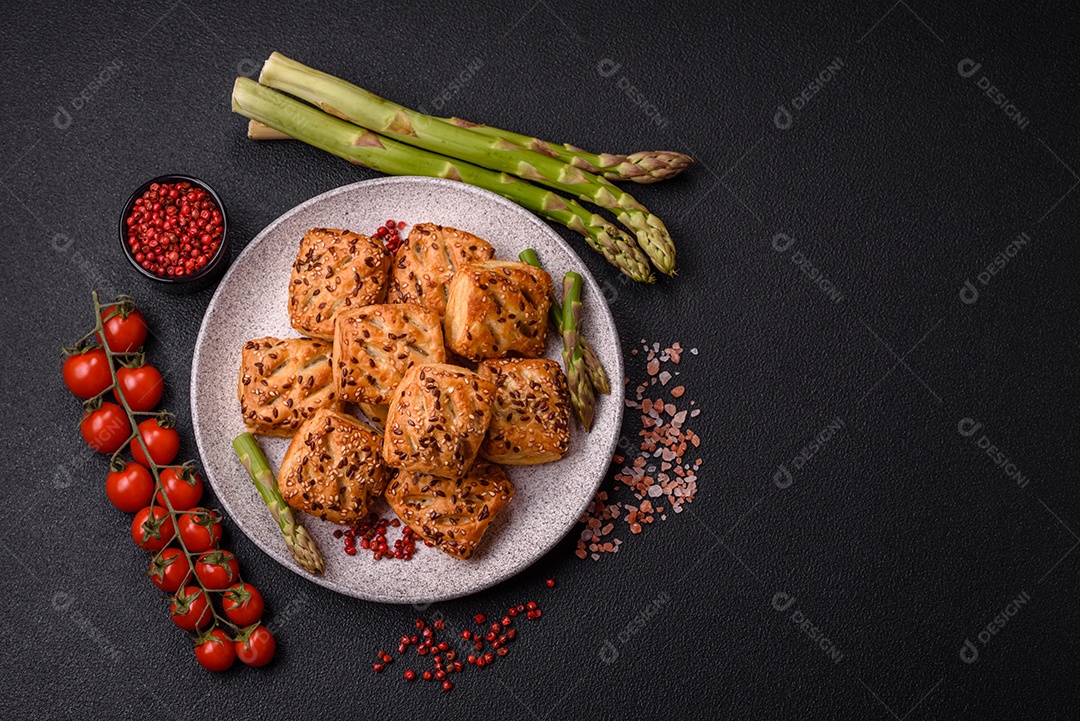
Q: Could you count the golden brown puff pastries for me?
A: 9